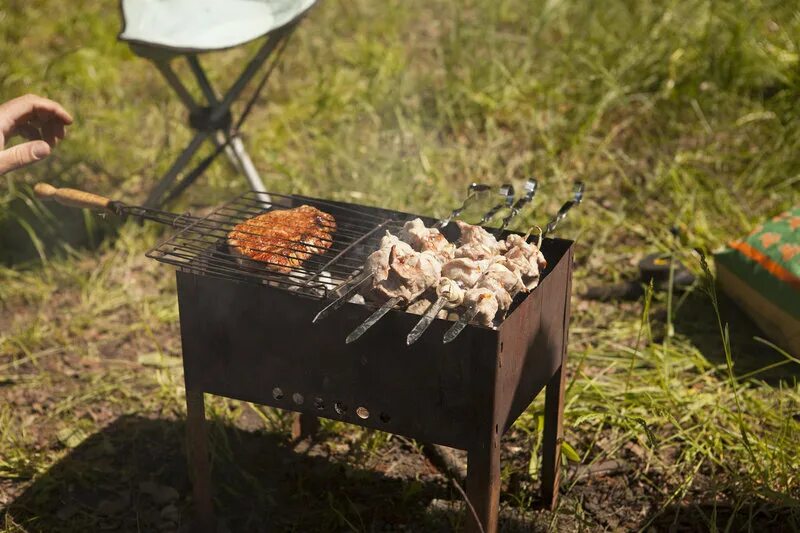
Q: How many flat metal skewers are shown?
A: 4